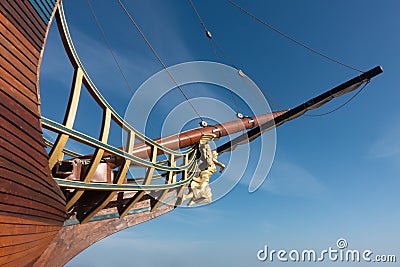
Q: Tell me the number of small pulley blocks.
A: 4